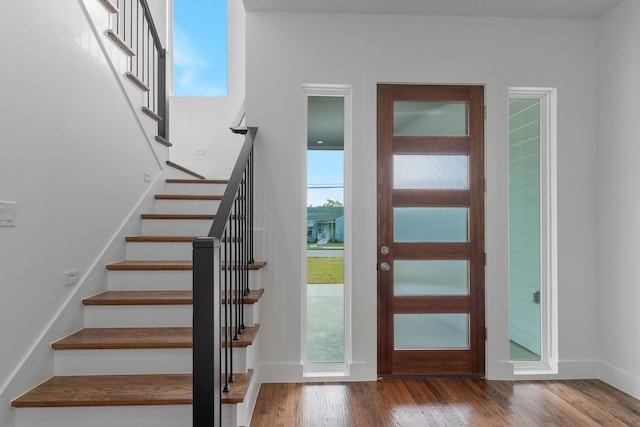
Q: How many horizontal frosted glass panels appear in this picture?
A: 5